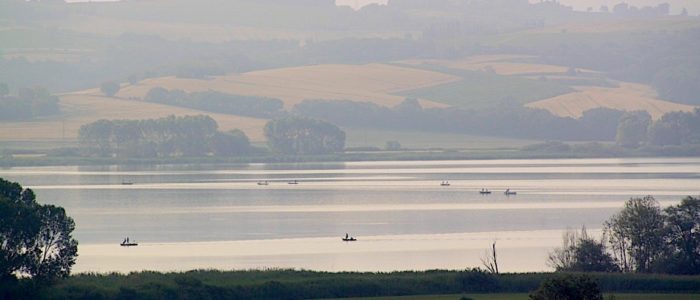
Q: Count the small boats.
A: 8